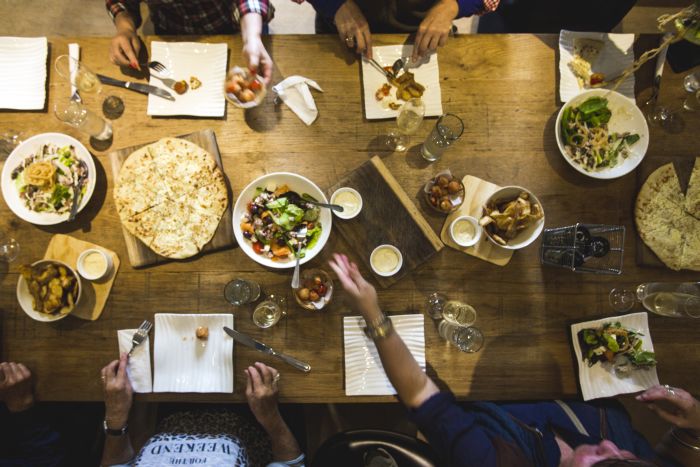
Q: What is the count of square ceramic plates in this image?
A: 7